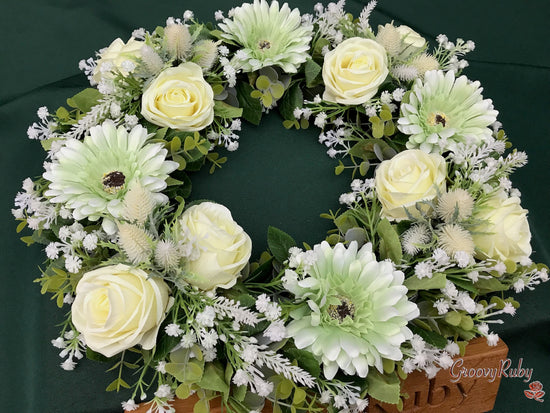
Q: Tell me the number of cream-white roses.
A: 8